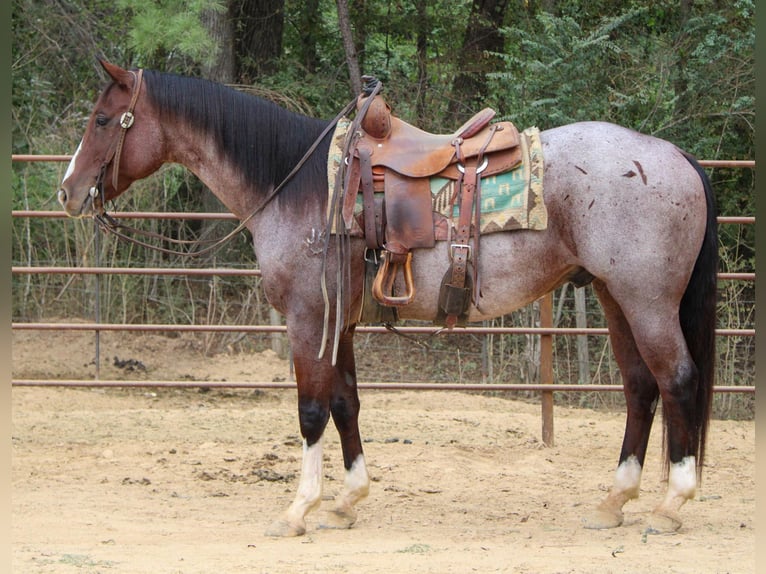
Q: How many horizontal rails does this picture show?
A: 5